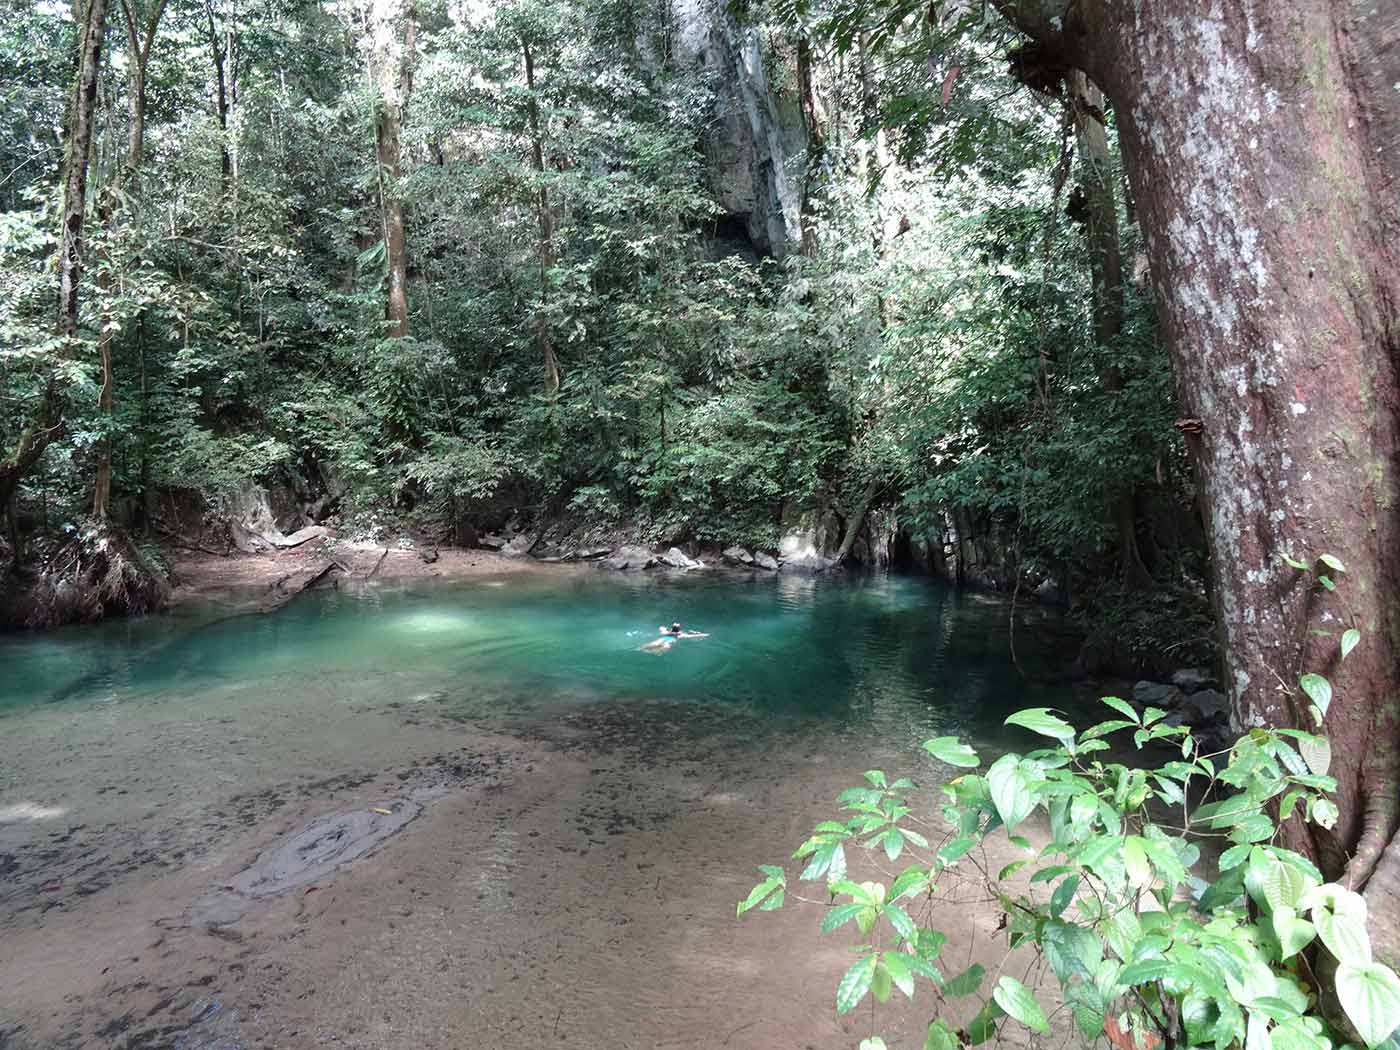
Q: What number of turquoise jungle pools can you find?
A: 1